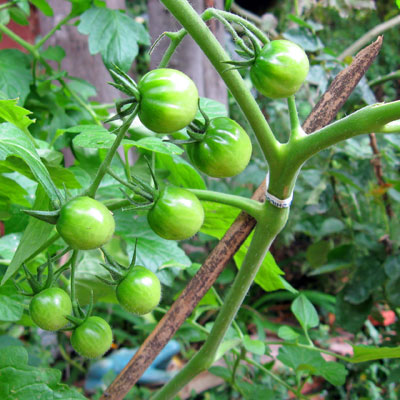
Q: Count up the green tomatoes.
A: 8